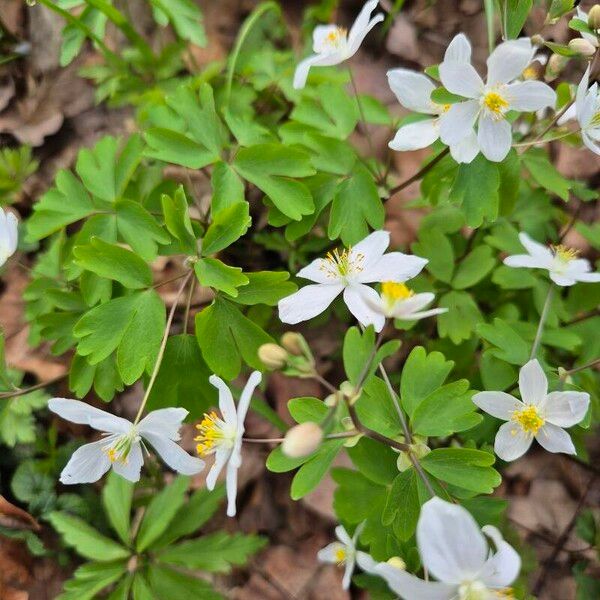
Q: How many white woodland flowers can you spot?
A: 13